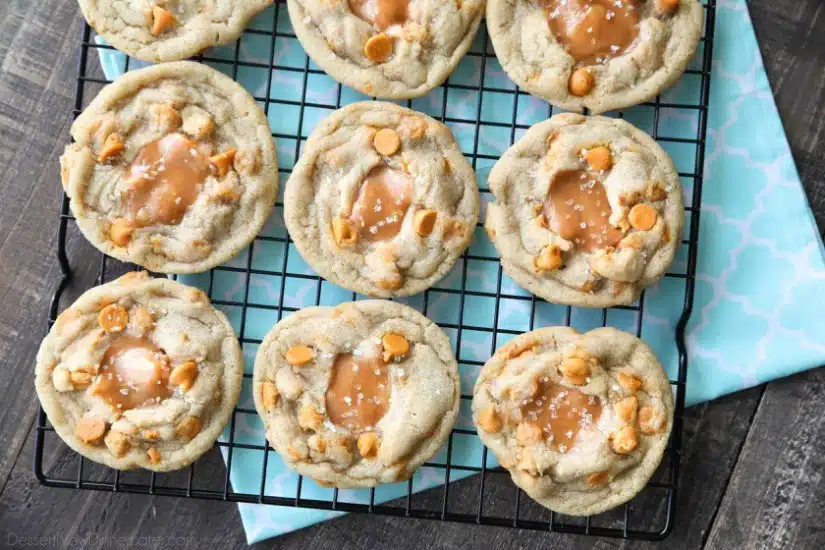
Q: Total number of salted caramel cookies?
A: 9